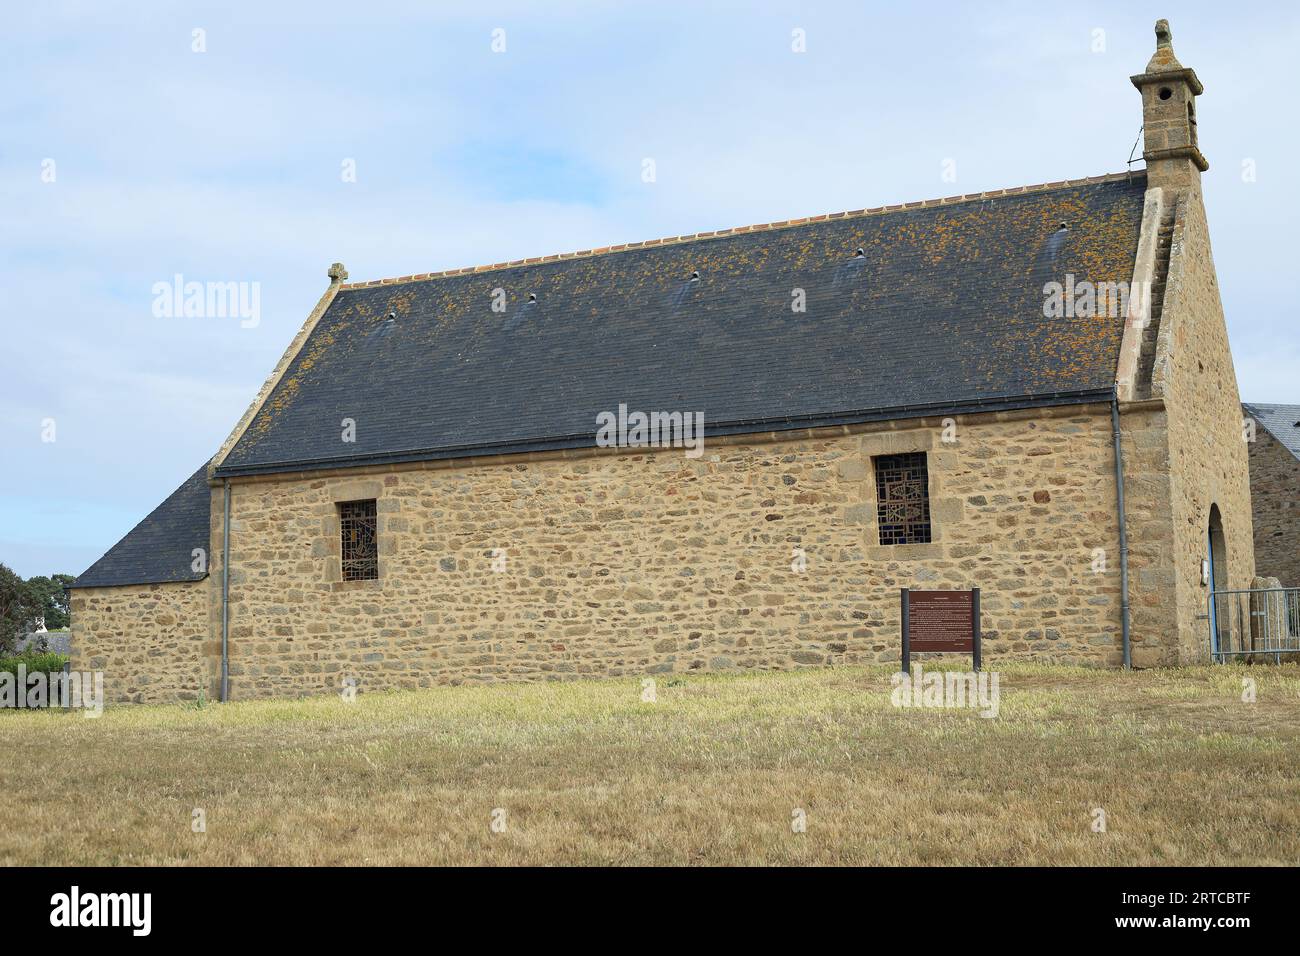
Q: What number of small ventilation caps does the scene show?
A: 5